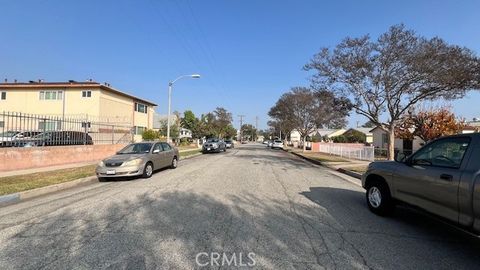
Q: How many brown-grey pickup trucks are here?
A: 1